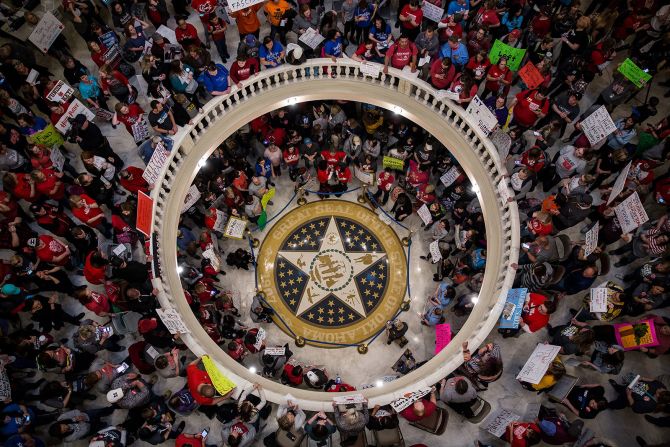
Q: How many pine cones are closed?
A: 0